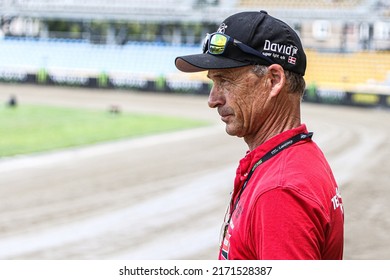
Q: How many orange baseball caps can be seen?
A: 0